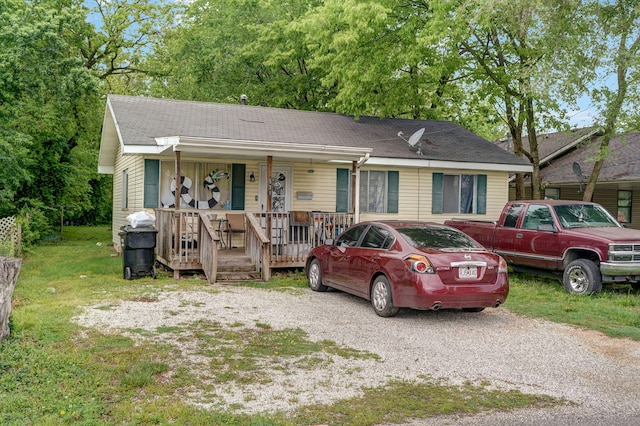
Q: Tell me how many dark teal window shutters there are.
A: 6